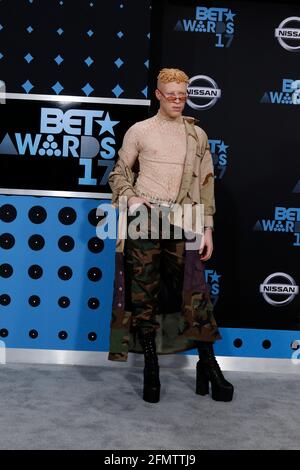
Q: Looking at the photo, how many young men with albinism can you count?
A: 1